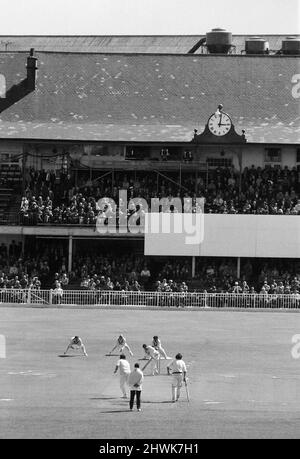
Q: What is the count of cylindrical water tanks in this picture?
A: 3